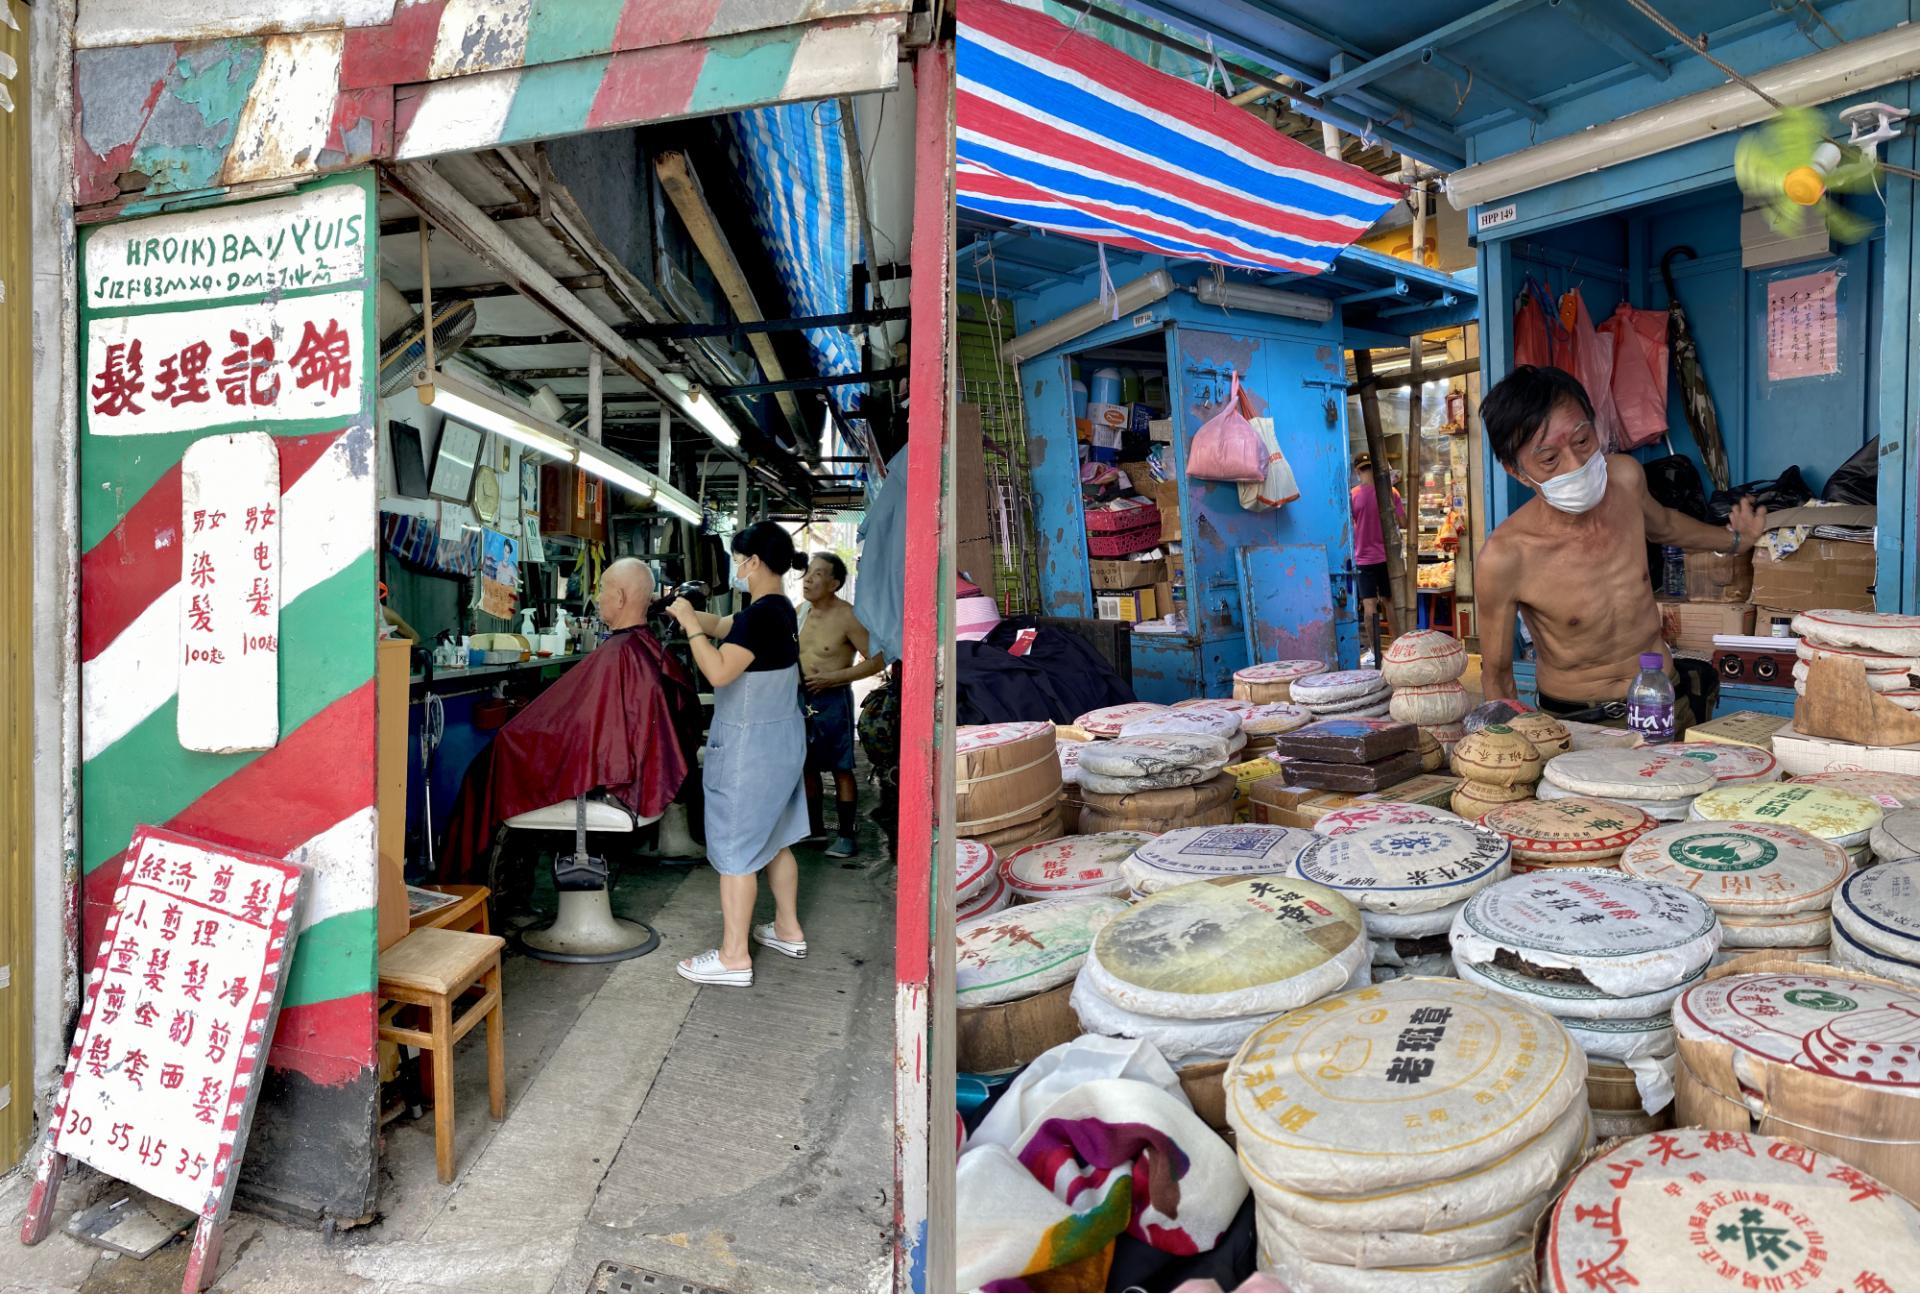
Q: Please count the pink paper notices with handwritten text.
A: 1